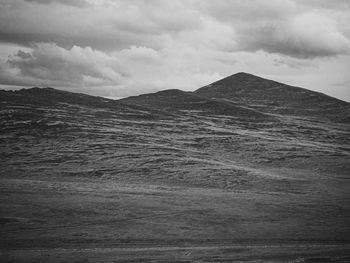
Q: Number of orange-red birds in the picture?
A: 0